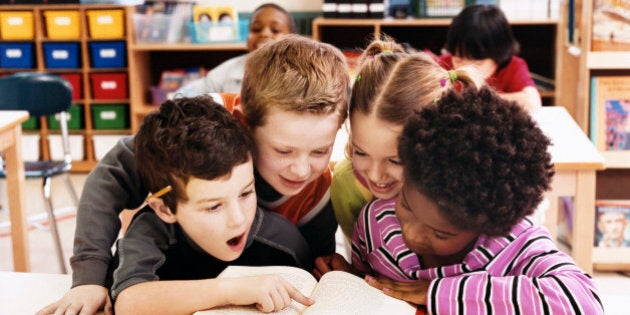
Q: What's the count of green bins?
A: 3